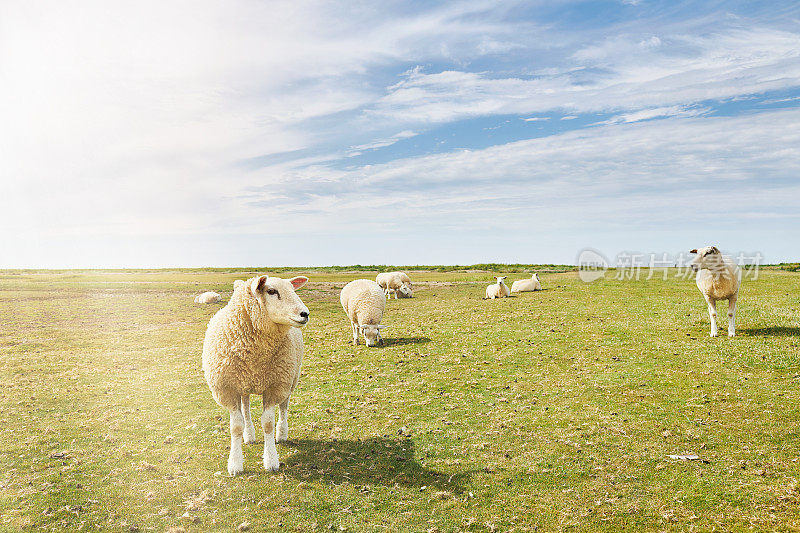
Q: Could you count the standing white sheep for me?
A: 4